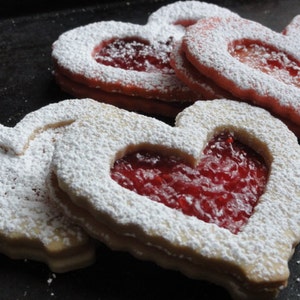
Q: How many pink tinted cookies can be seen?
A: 2